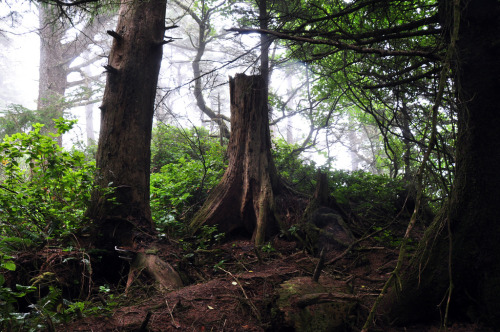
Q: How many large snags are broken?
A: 1